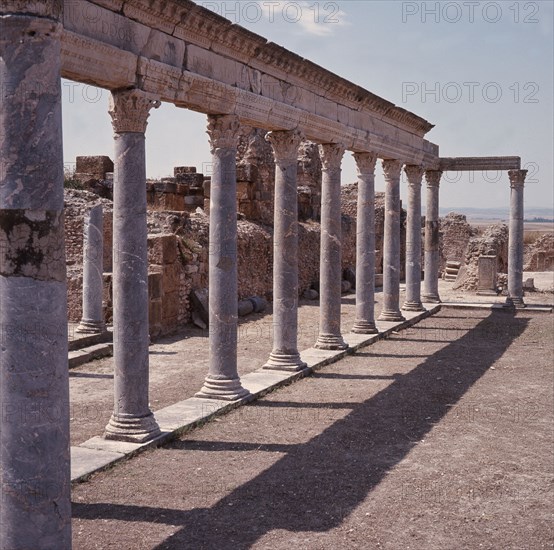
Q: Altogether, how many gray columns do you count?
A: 11